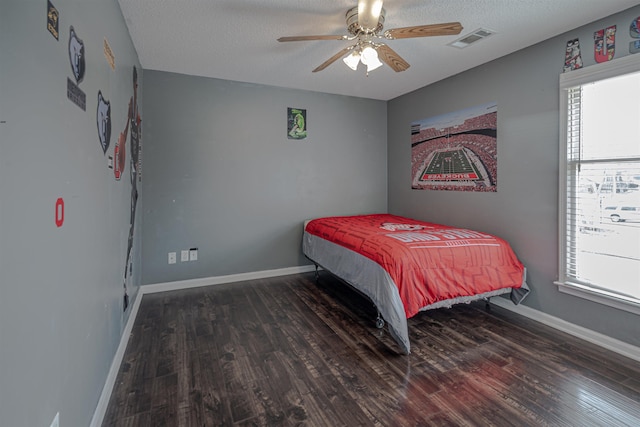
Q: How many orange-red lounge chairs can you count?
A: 0